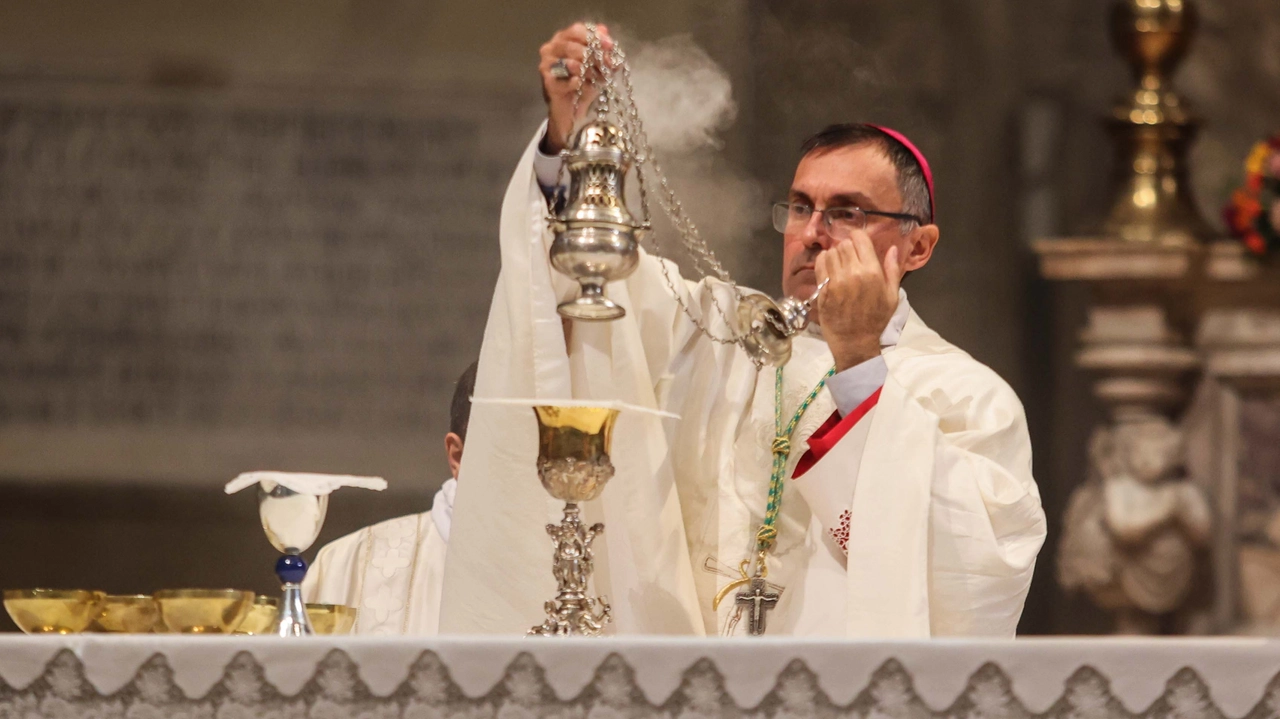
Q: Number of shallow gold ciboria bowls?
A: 5